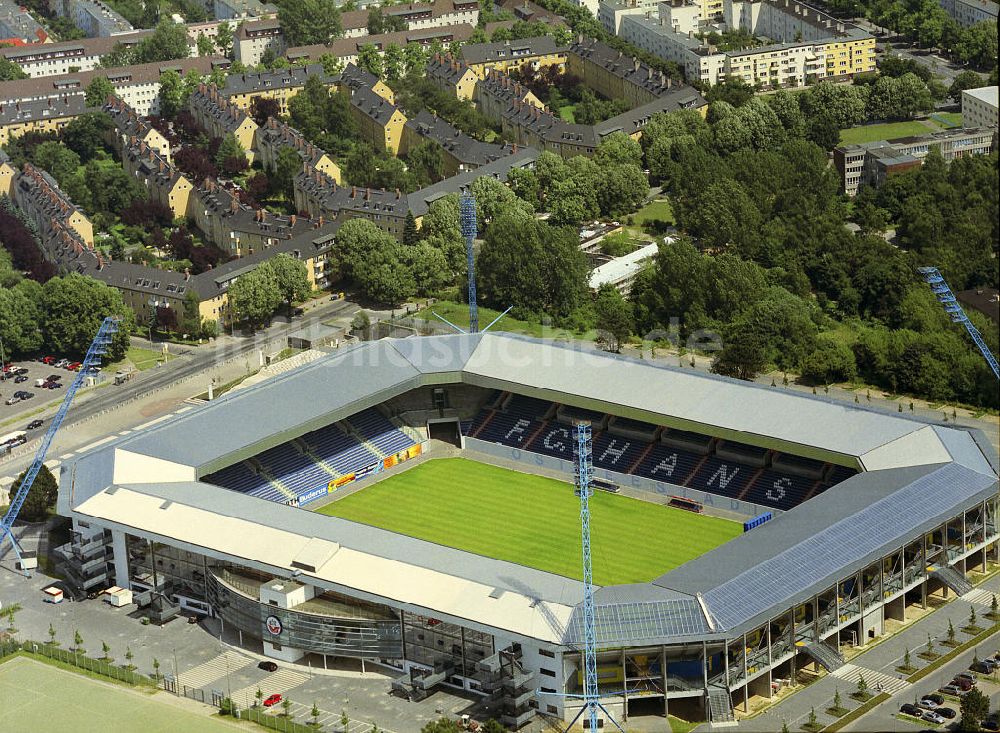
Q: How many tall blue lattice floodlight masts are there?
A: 4